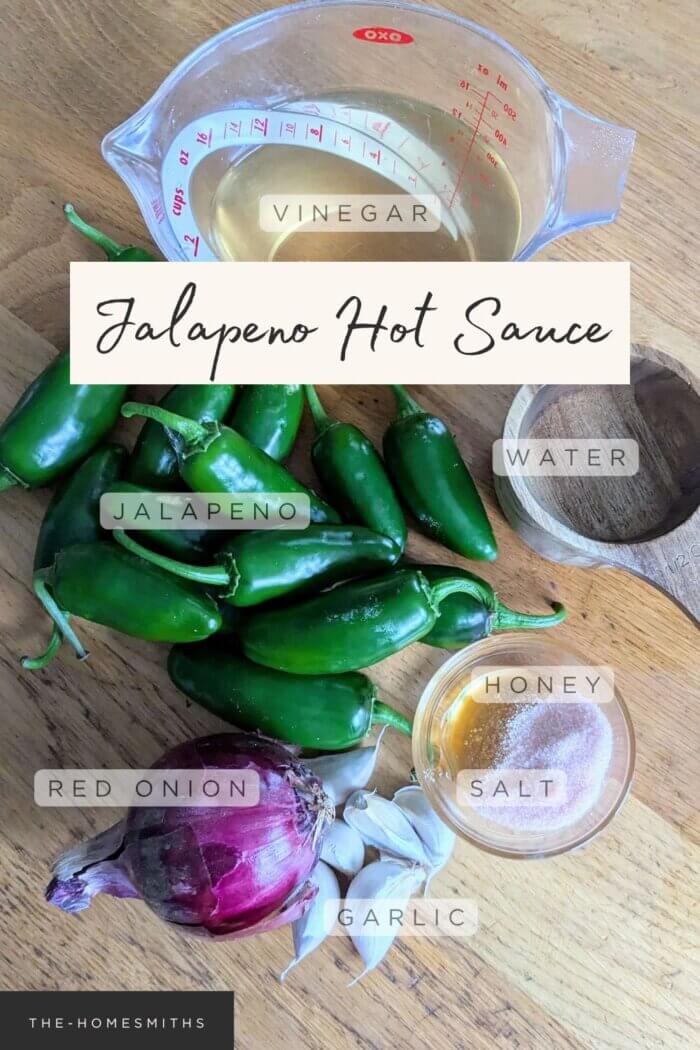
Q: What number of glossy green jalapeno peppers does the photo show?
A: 14